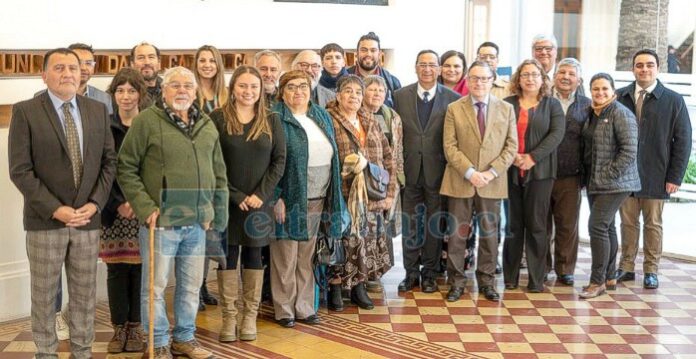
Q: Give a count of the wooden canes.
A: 1